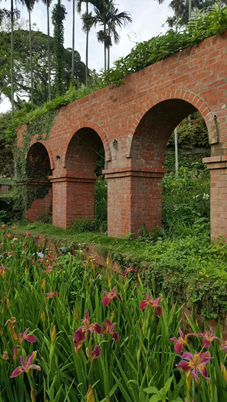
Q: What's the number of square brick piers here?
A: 4